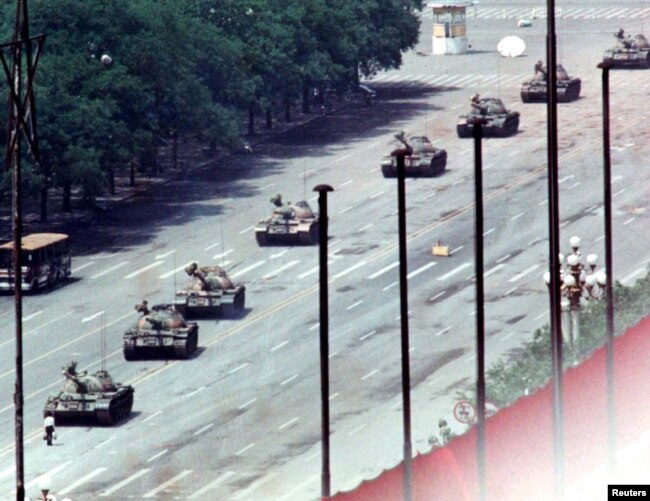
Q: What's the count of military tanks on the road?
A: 8